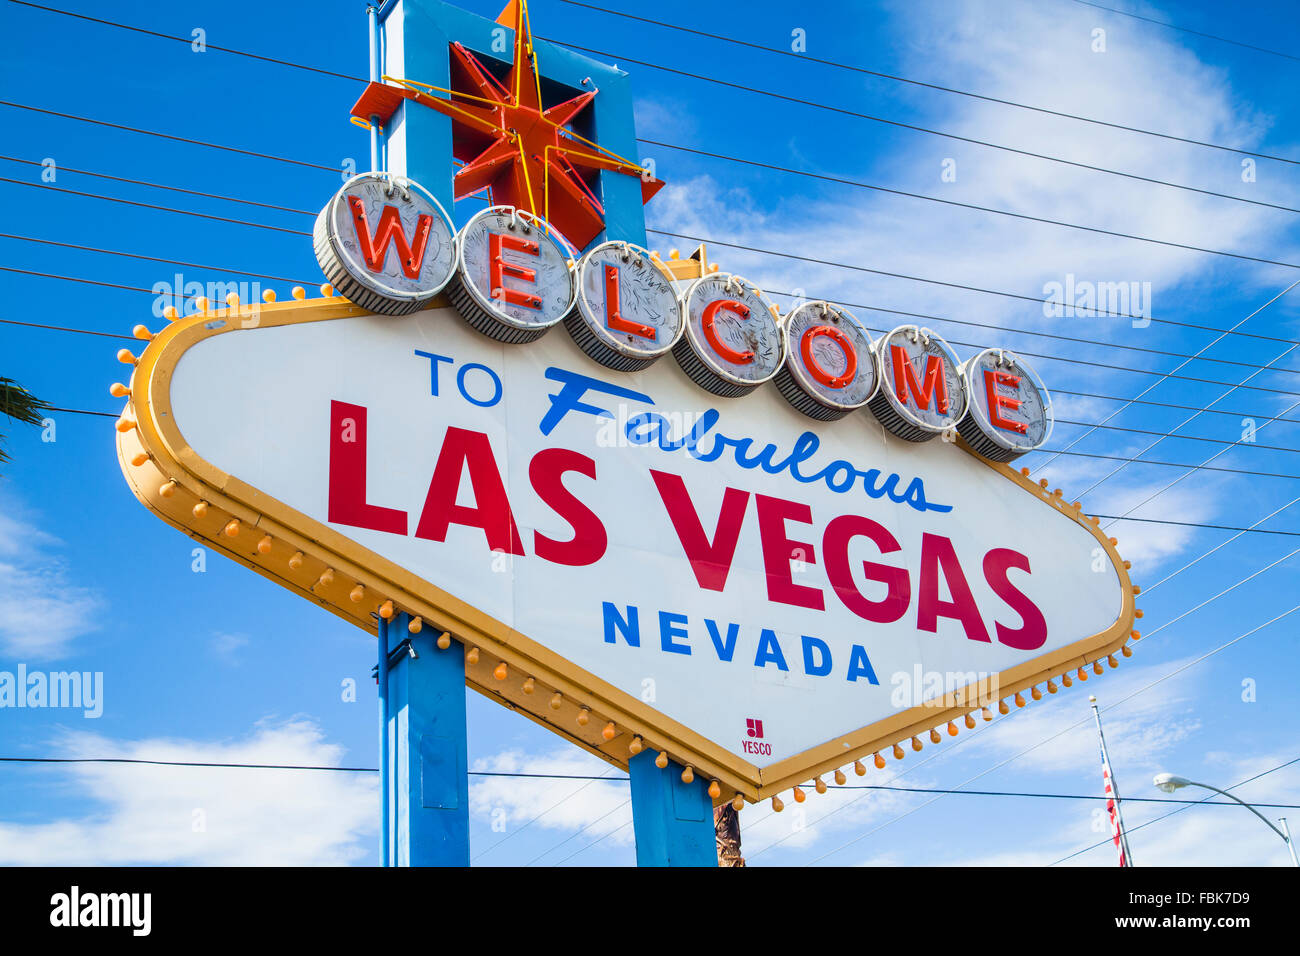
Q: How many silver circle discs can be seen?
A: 7